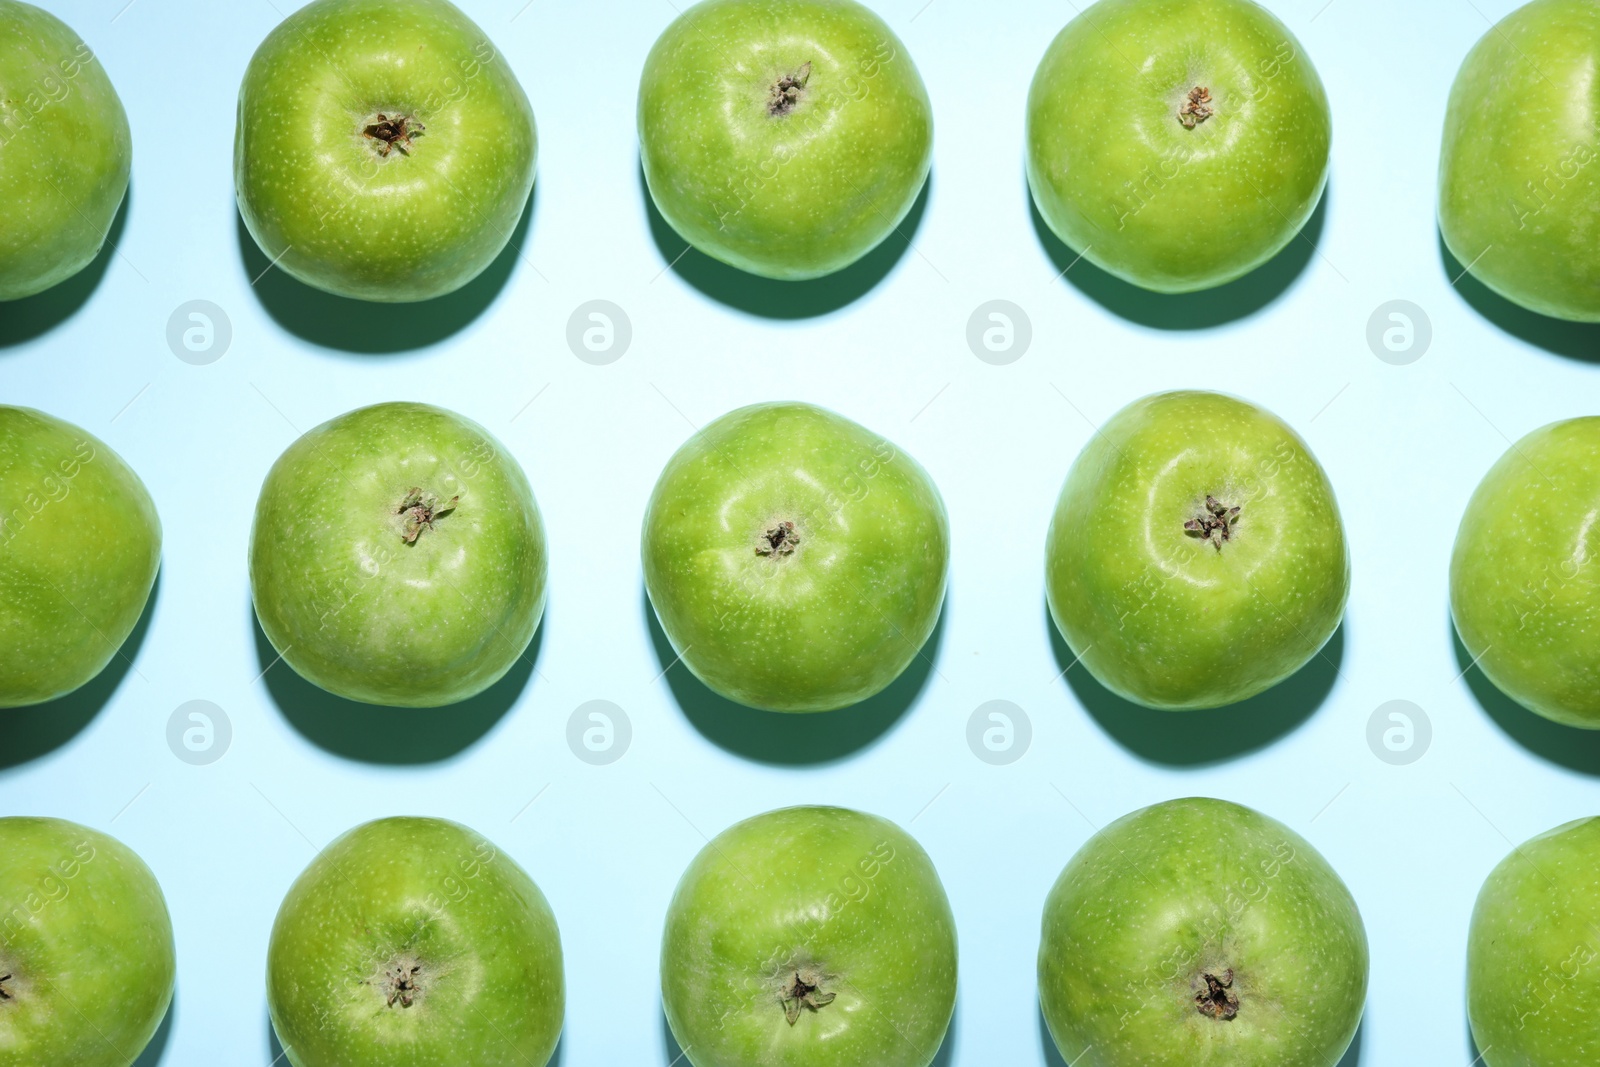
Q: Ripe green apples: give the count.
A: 15